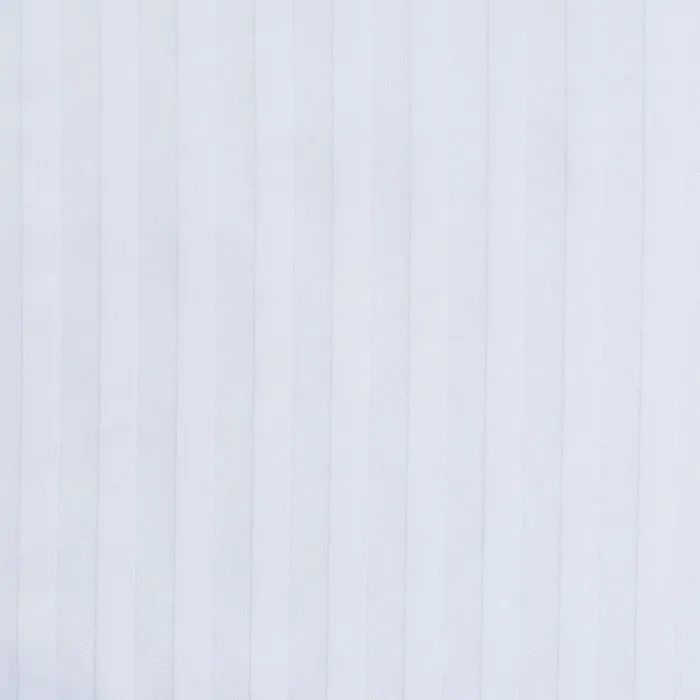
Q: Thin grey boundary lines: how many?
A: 9